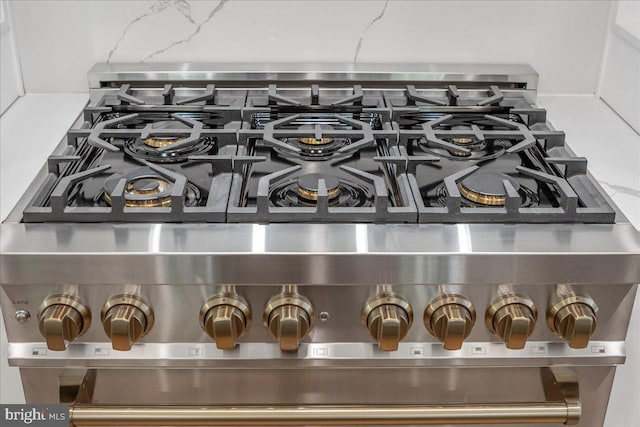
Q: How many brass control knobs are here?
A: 8